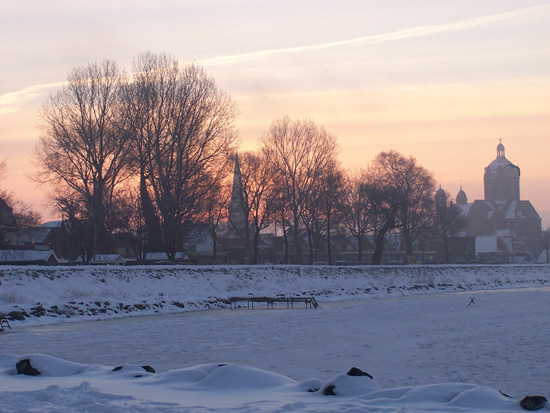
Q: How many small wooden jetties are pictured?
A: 1